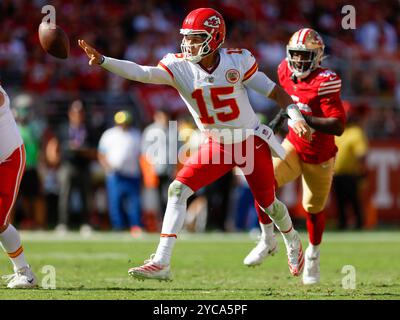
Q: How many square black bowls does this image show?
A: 0